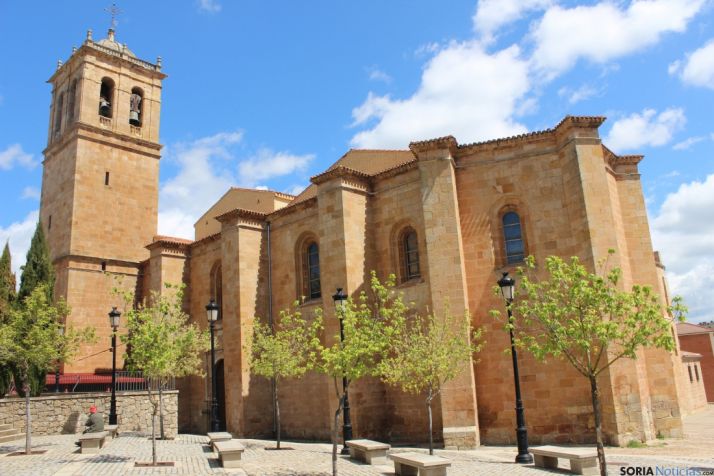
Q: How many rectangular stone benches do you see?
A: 7